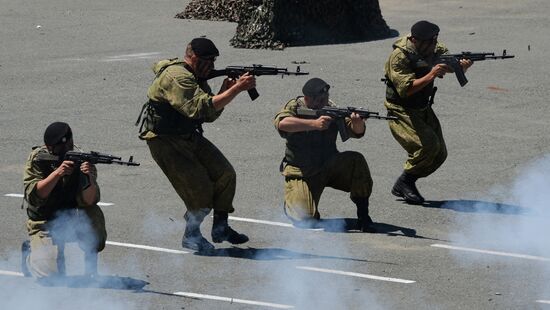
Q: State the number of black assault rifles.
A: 4